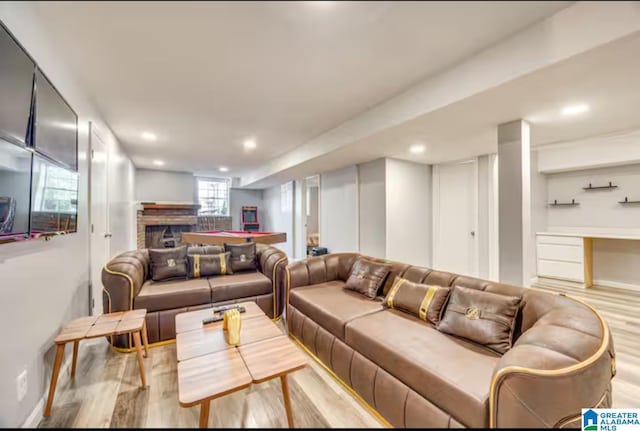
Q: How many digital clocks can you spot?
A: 0